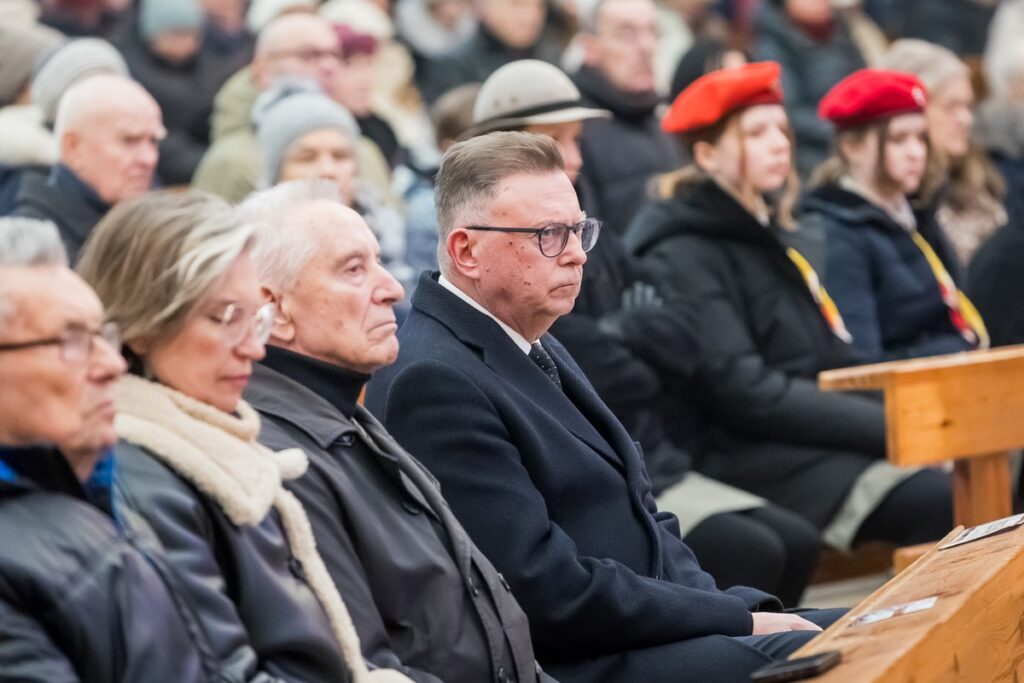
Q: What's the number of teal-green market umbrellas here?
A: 0